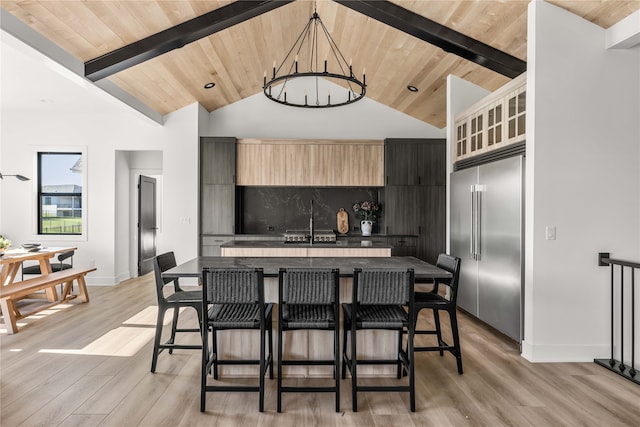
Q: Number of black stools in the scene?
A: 5